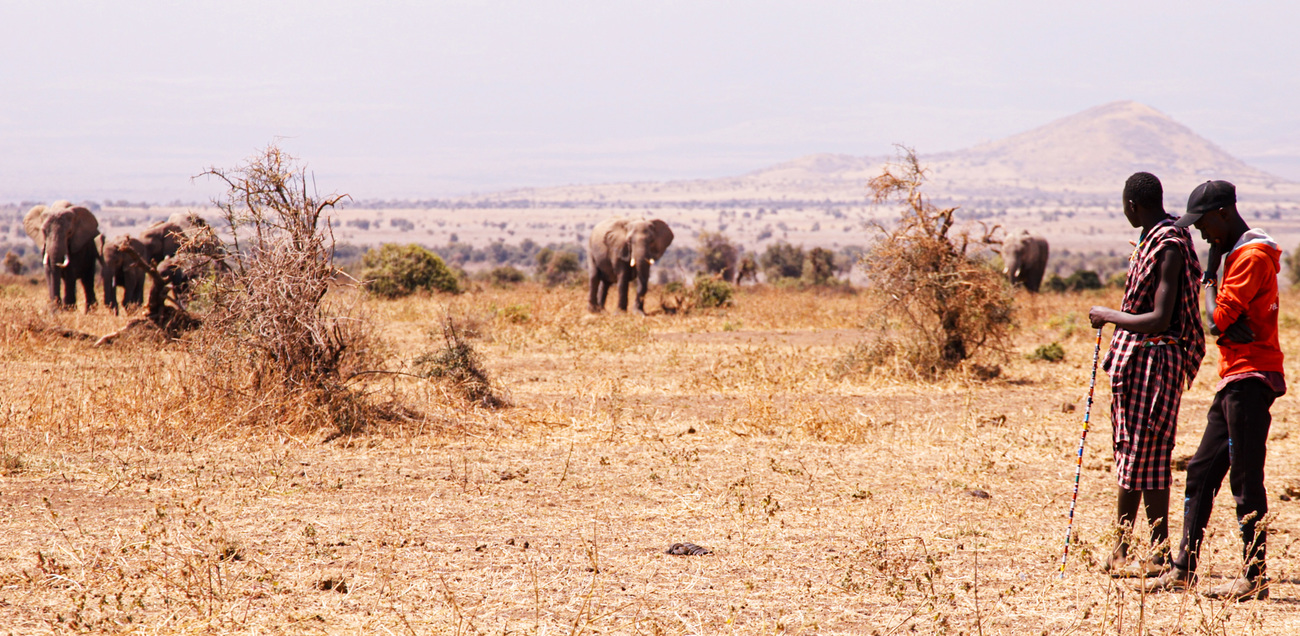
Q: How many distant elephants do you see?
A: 5